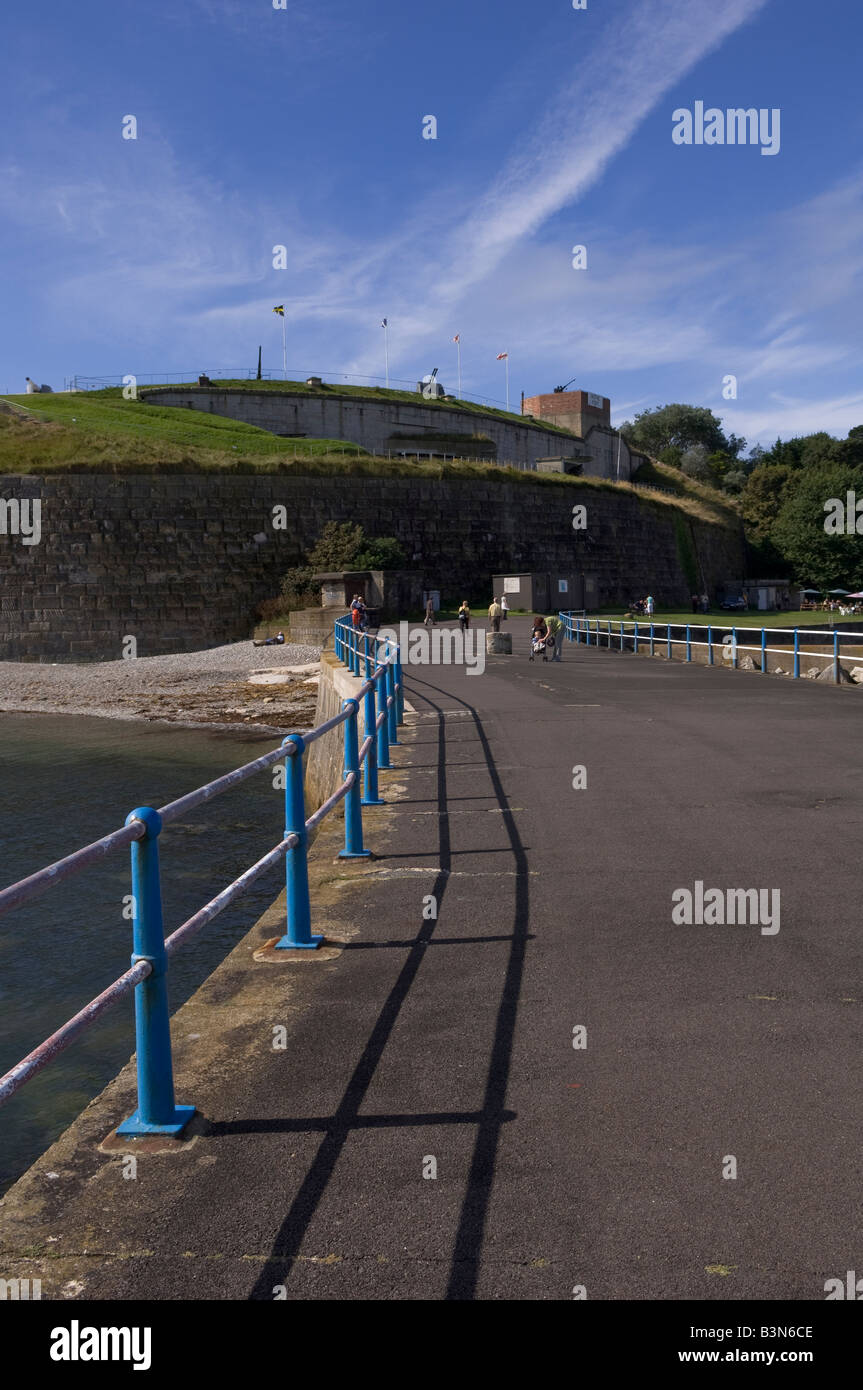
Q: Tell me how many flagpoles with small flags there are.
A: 4